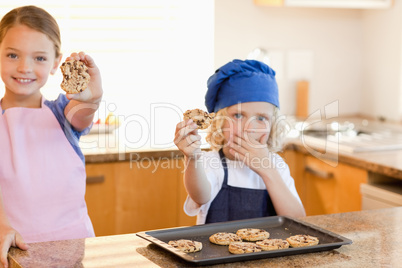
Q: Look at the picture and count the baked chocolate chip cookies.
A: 8